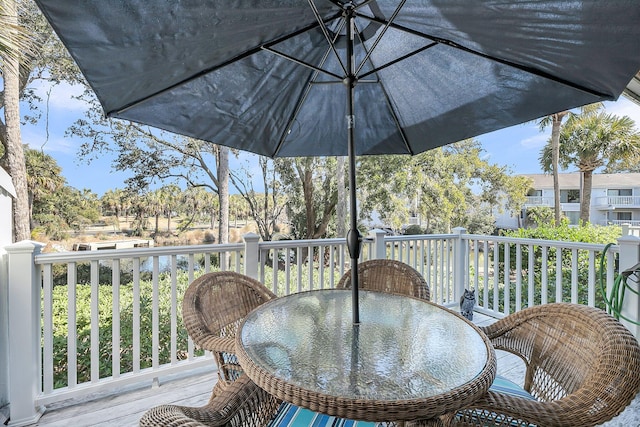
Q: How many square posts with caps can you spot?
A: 5